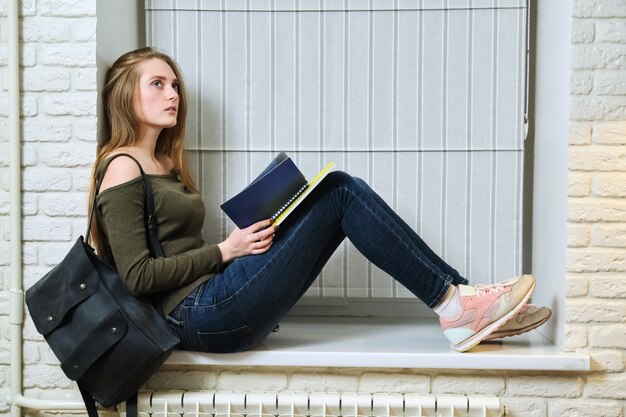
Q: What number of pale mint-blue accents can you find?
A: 1